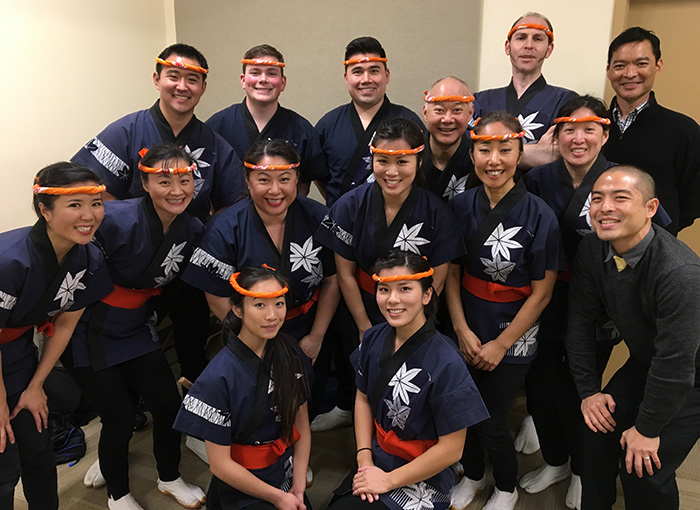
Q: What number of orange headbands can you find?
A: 13